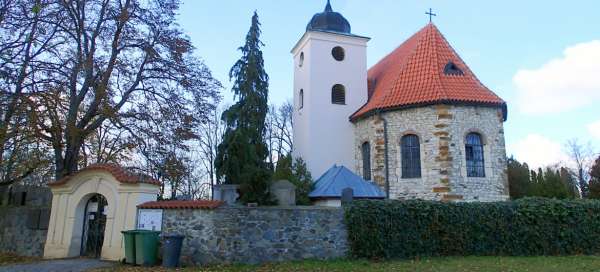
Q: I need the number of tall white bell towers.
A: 1